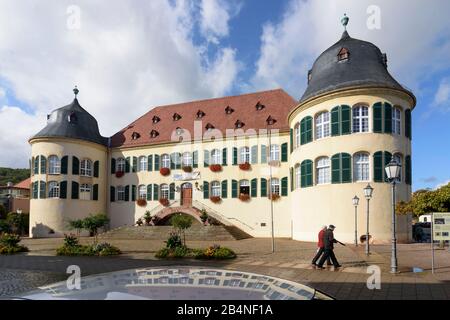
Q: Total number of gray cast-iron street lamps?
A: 3